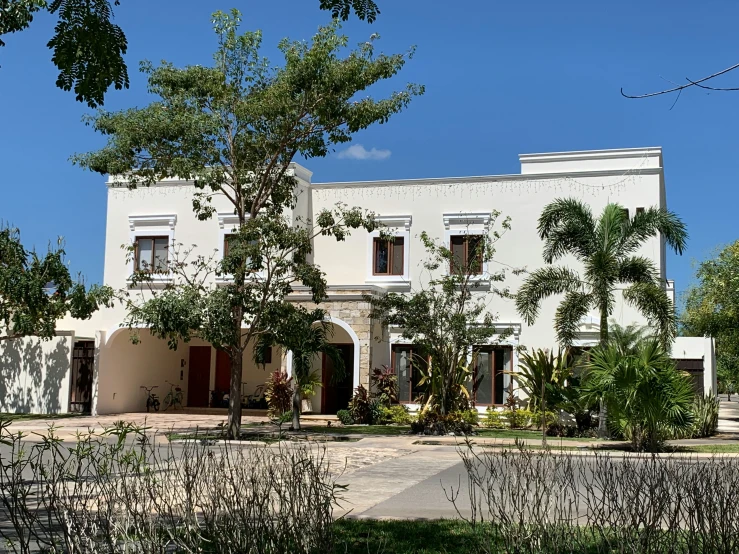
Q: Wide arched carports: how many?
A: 1